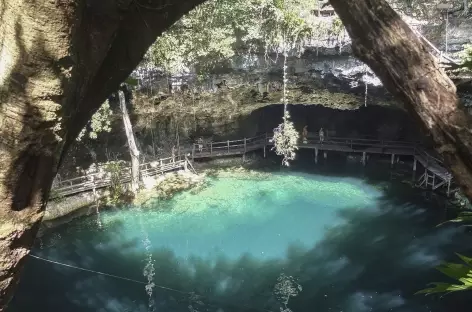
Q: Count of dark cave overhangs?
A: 1